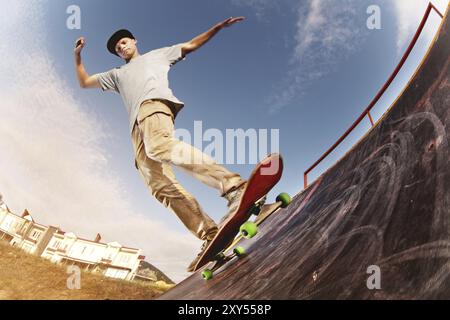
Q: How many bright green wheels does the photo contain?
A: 4